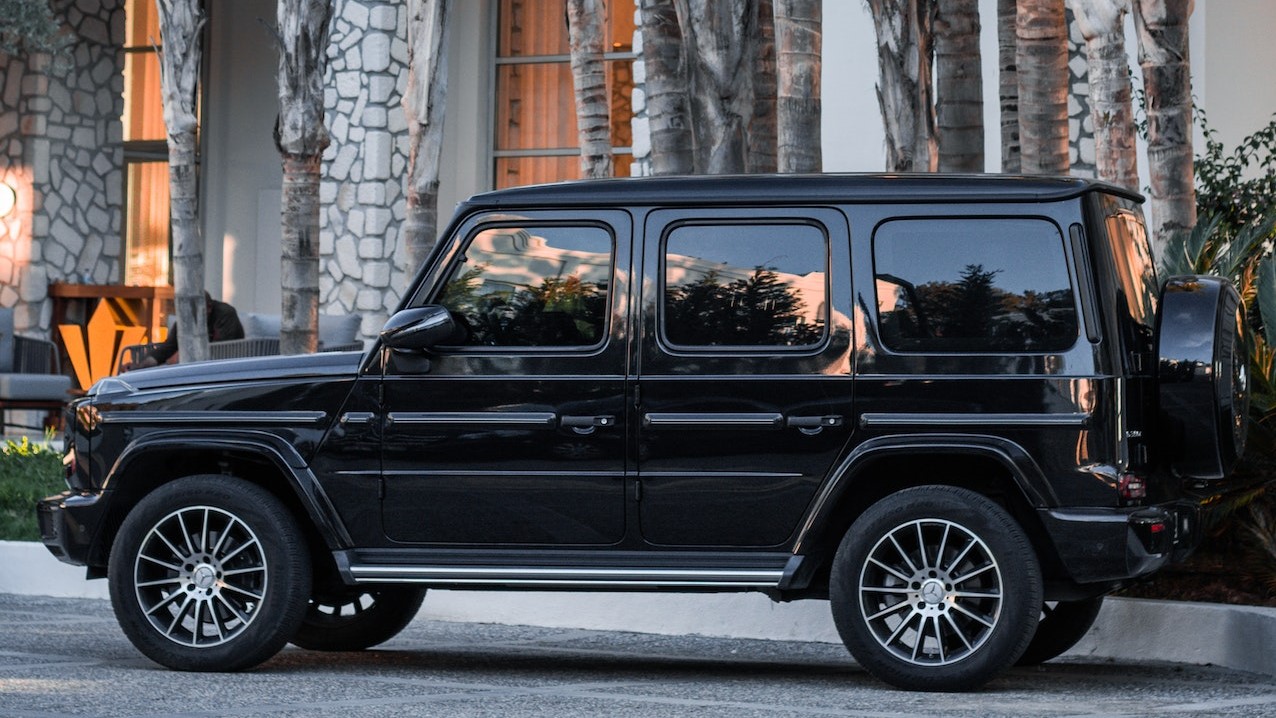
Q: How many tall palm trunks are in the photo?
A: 14